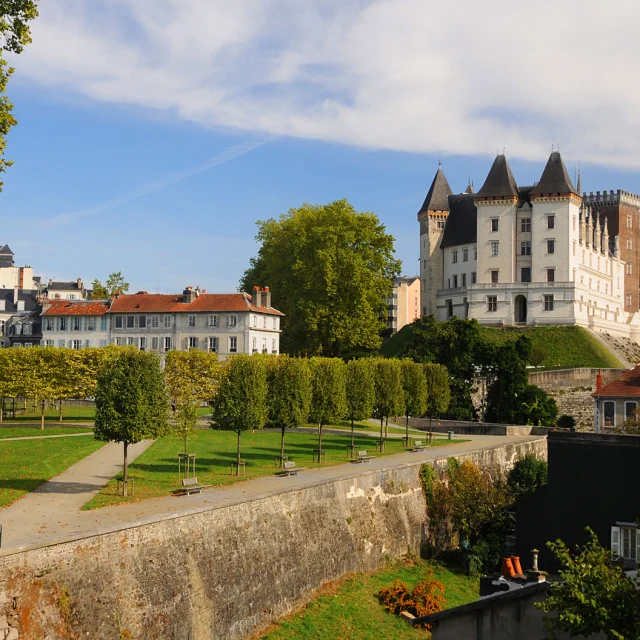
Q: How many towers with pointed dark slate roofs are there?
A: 3